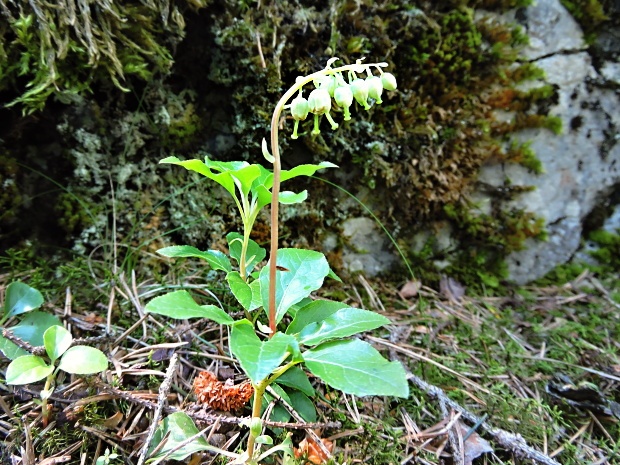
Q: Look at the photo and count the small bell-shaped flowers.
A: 7